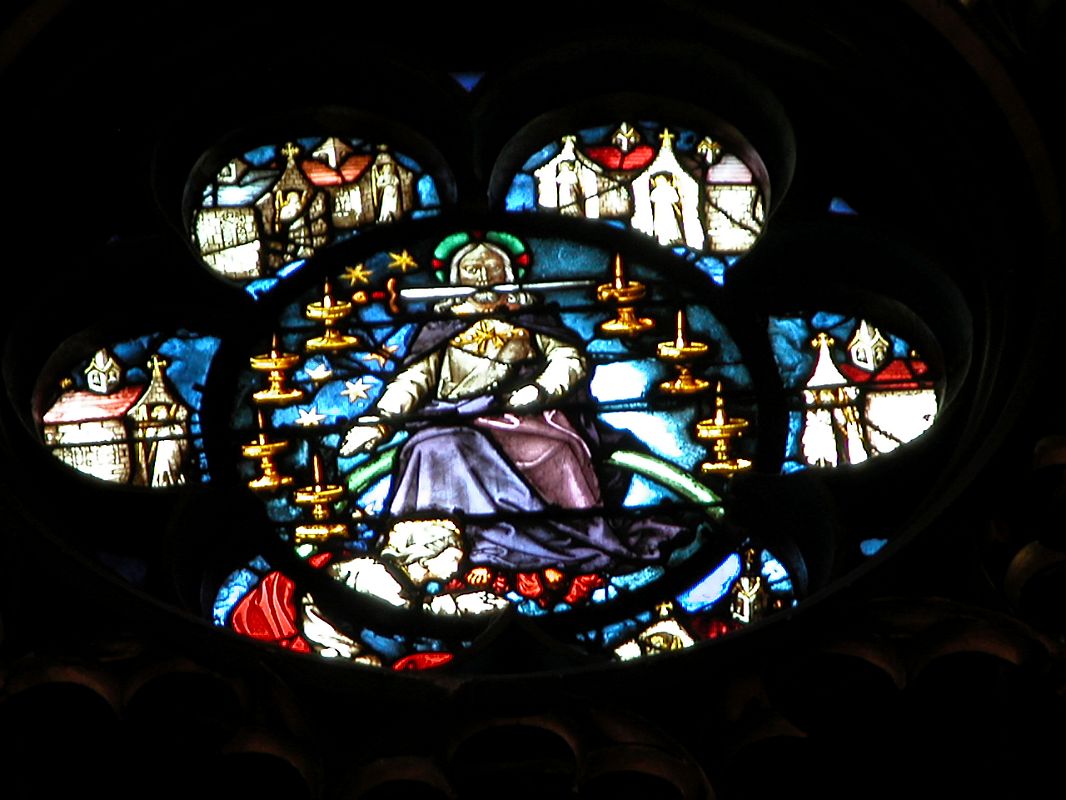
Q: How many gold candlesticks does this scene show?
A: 7